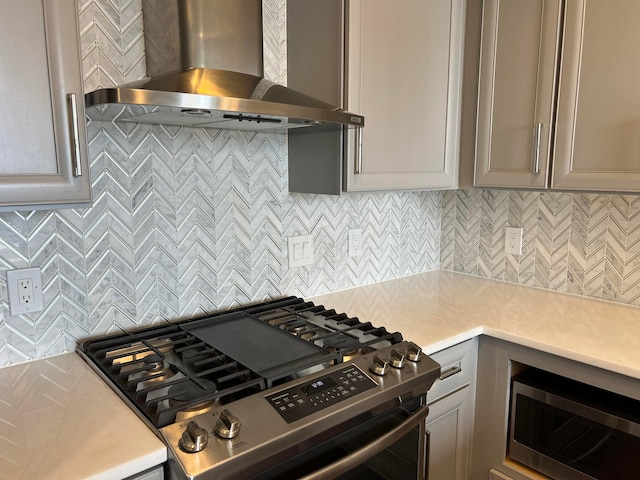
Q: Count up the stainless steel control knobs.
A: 5